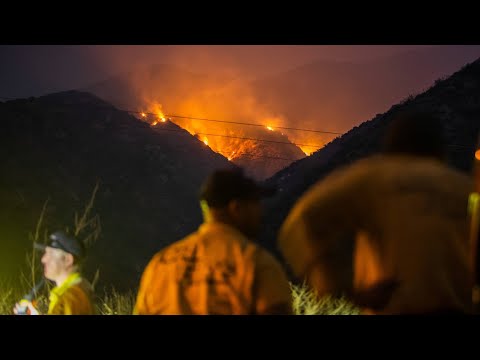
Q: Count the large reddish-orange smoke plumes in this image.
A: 1